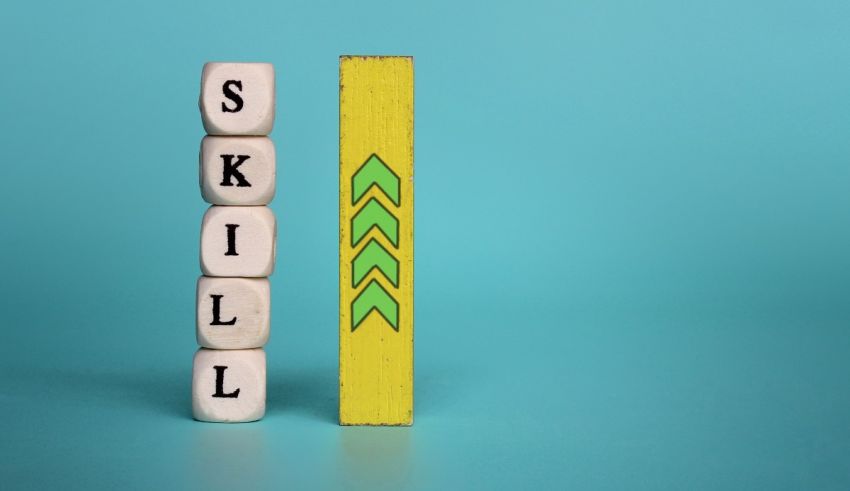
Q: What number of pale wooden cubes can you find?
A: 5